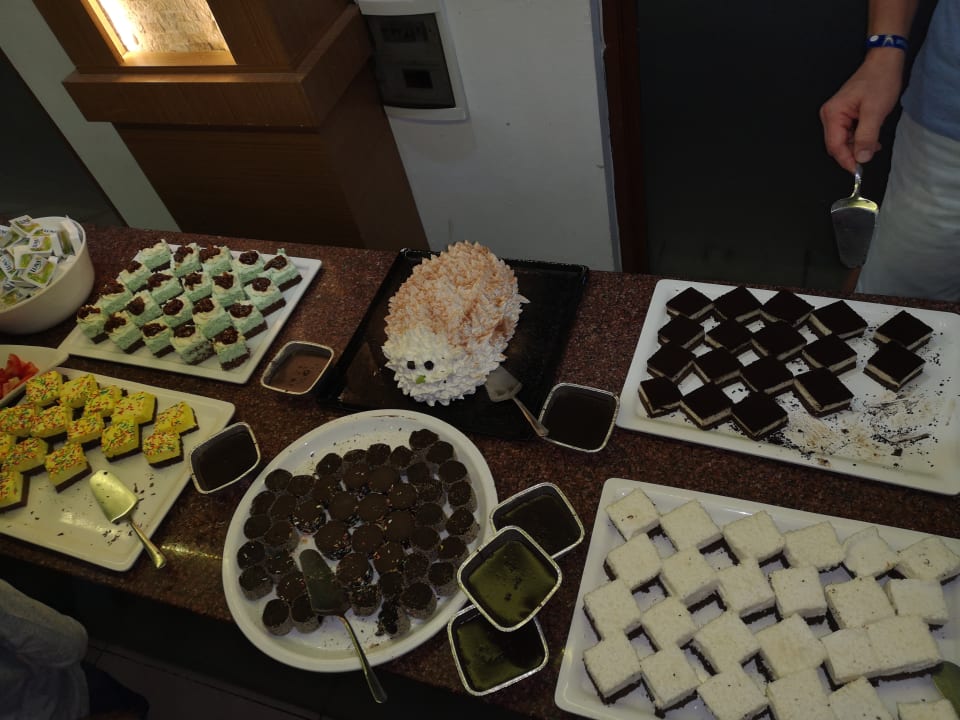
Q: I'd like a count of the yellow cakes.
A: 14